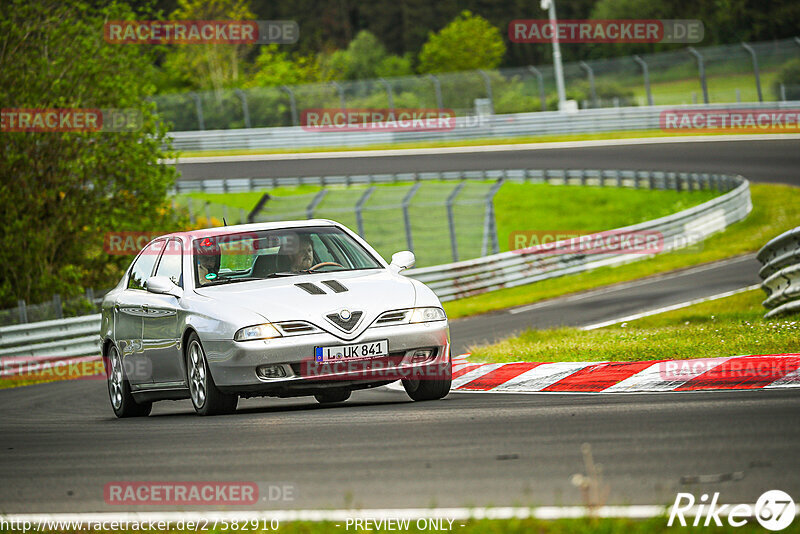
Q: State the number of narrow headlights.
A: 2